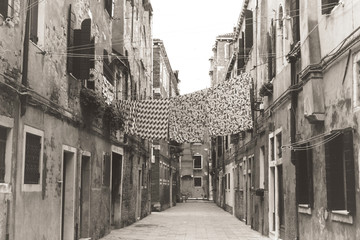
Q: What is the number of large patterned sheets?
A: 3